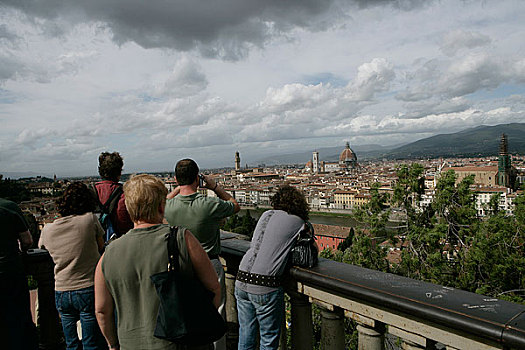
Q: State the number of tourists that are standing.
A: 6